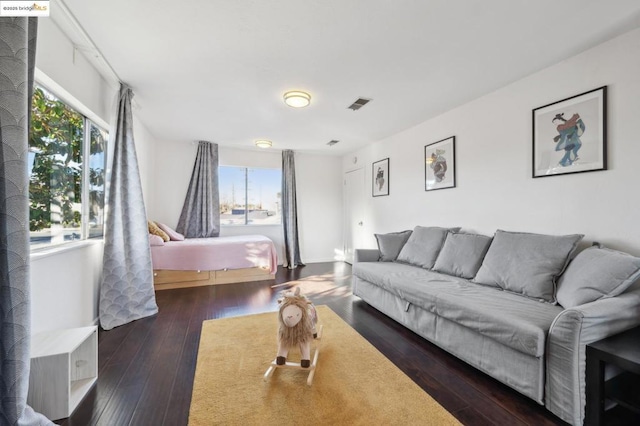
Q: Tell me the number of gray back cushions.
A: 5